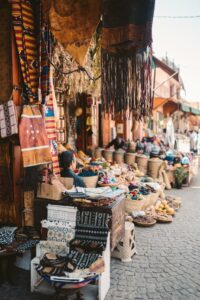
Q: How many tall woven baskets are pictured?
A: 6